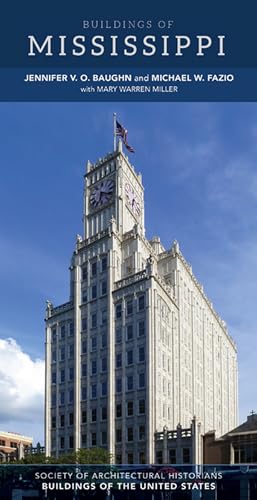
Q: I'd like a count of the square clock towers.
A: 1